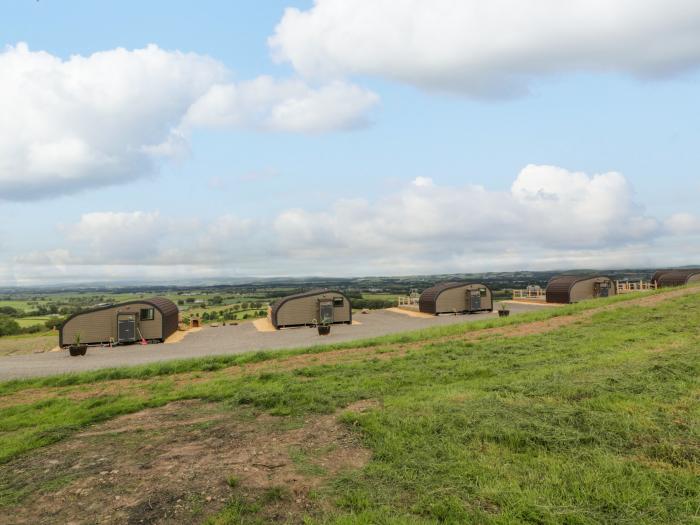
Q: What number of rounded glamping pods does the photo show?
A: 5